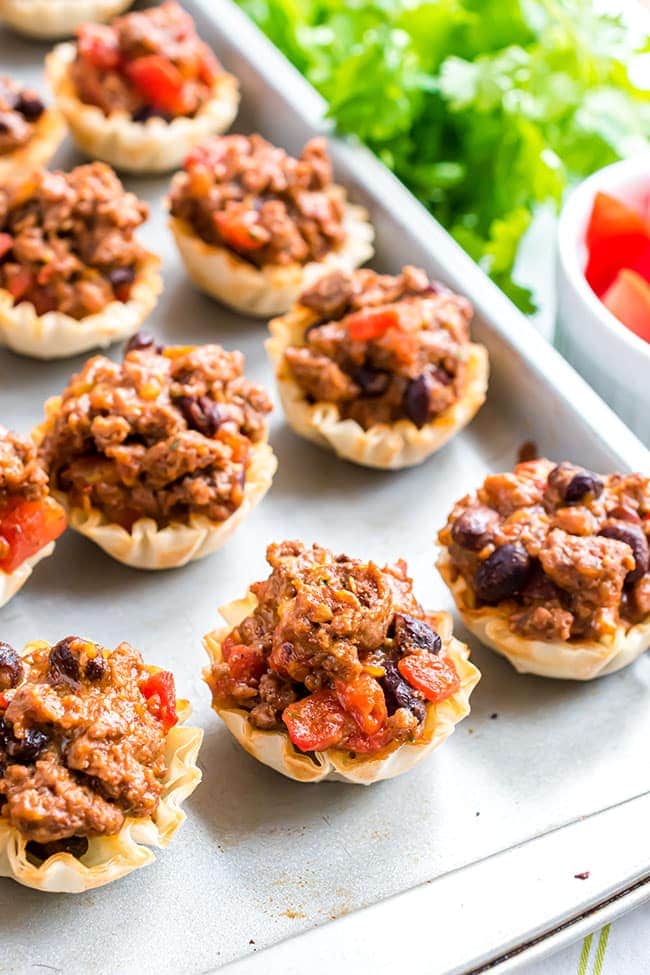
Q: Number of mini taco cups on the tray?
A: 11